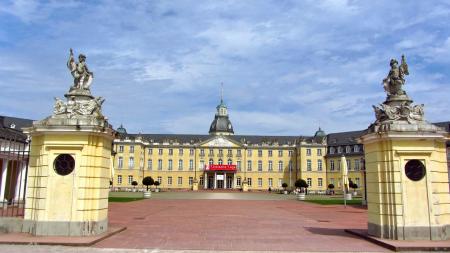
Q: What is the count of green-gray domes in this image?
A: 3